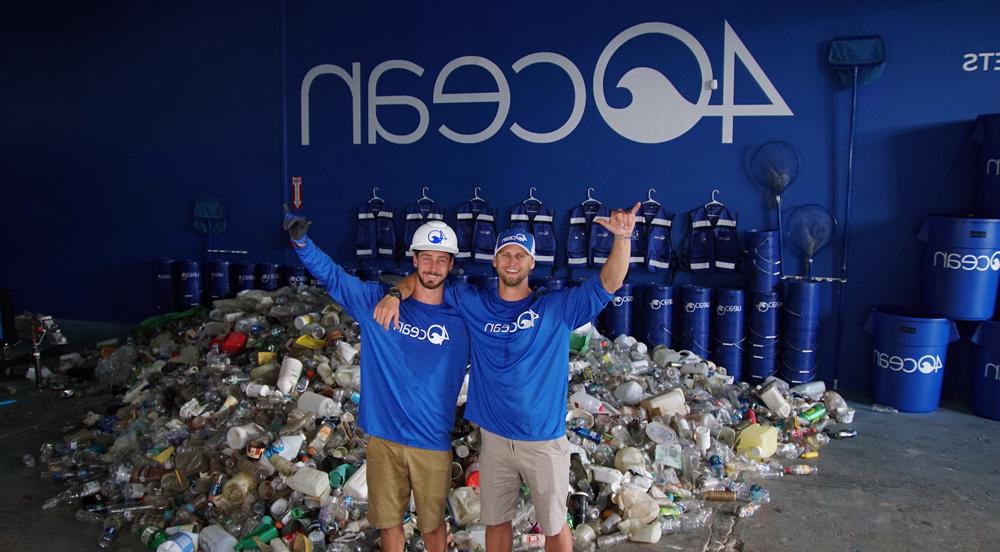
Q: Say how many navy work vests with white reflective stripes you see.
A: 7